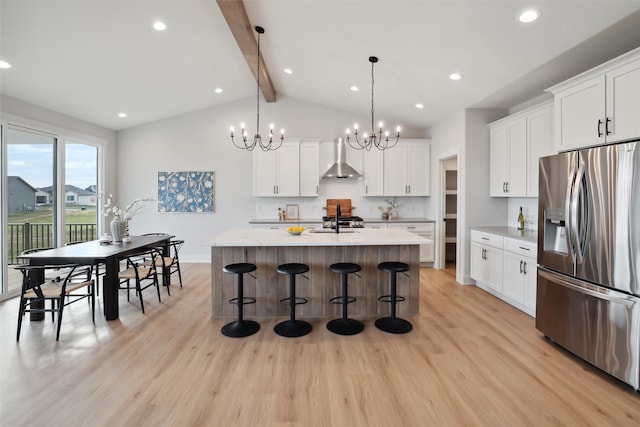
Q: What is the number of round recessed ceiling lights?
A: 9